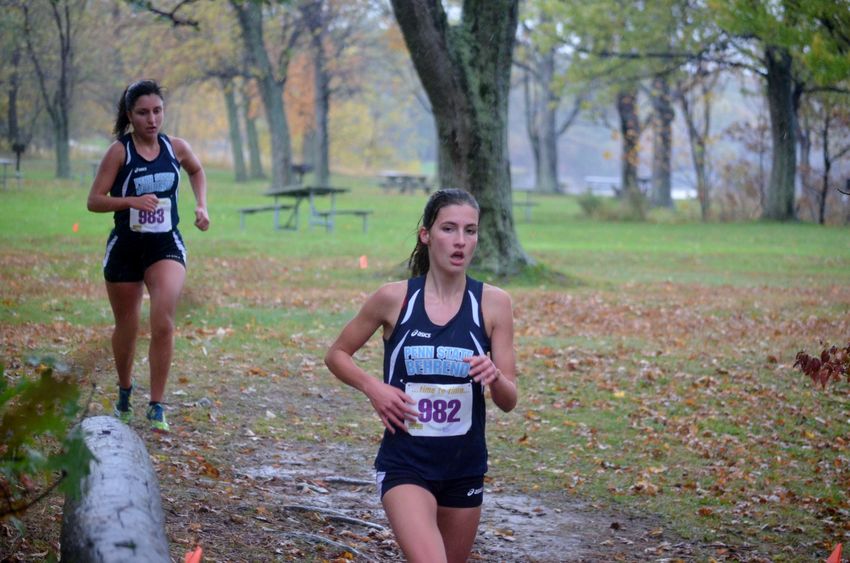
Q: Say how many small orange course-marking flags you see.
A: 4